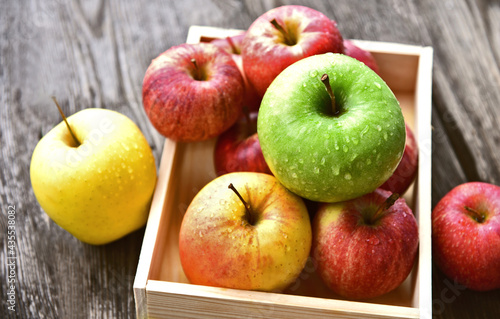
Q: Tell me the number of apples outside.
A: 2